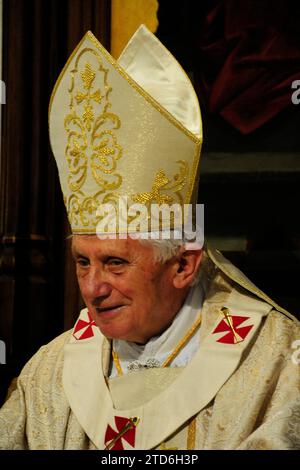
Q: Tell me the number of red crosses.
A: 3